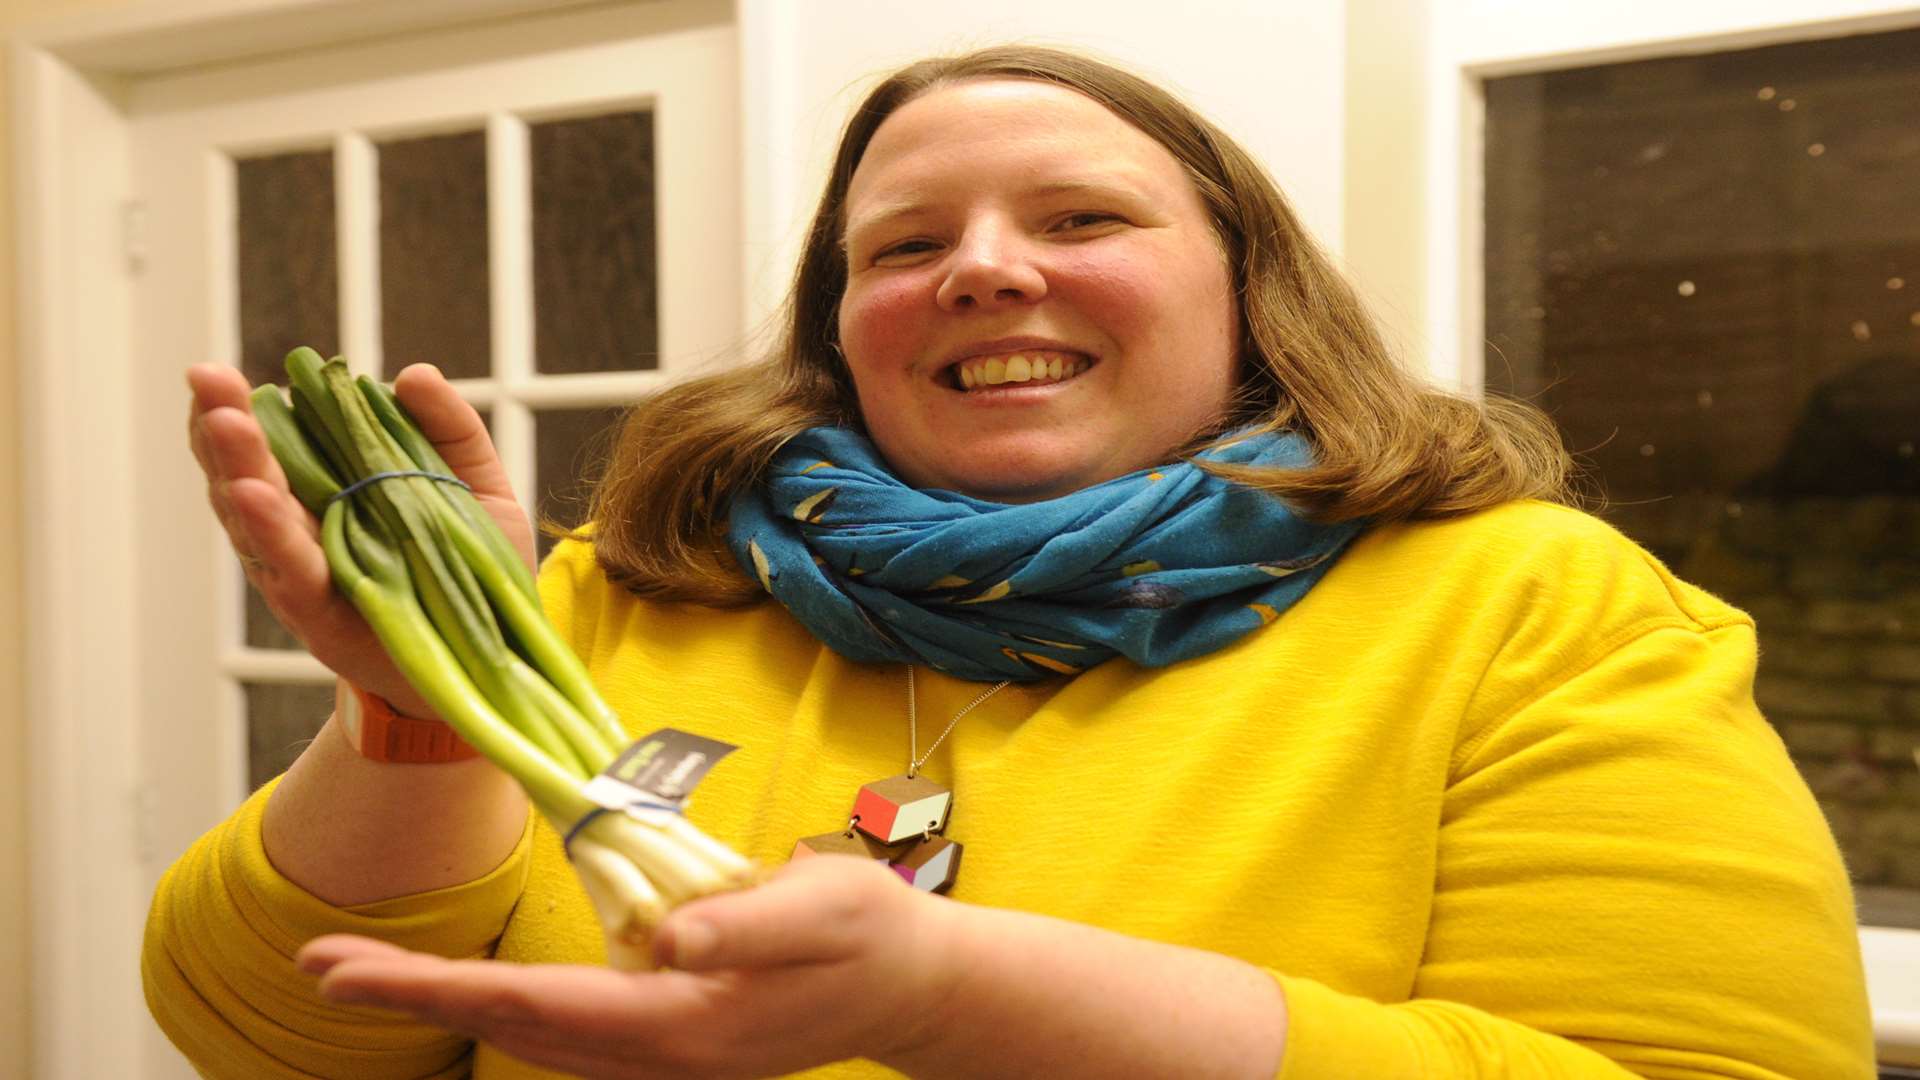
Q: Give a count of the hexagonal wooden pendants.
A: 3